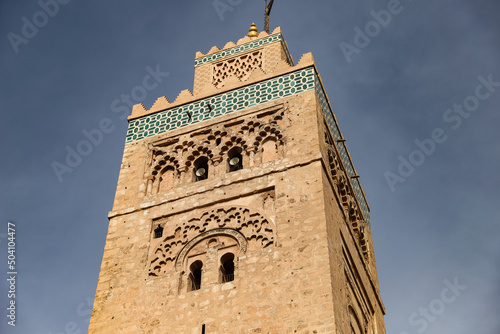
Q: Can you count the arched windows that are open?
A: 4